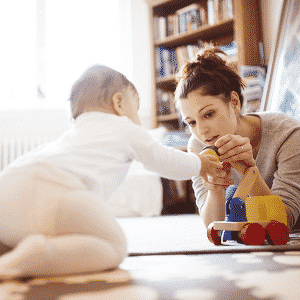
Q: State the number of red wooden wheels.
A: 3